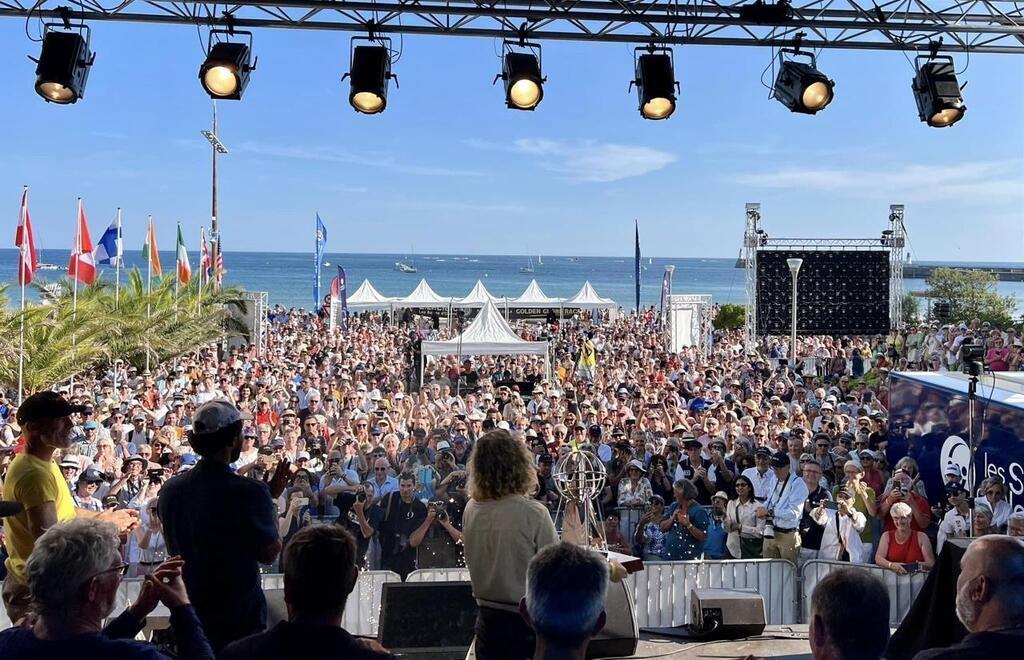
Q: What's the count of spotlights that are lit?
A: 7